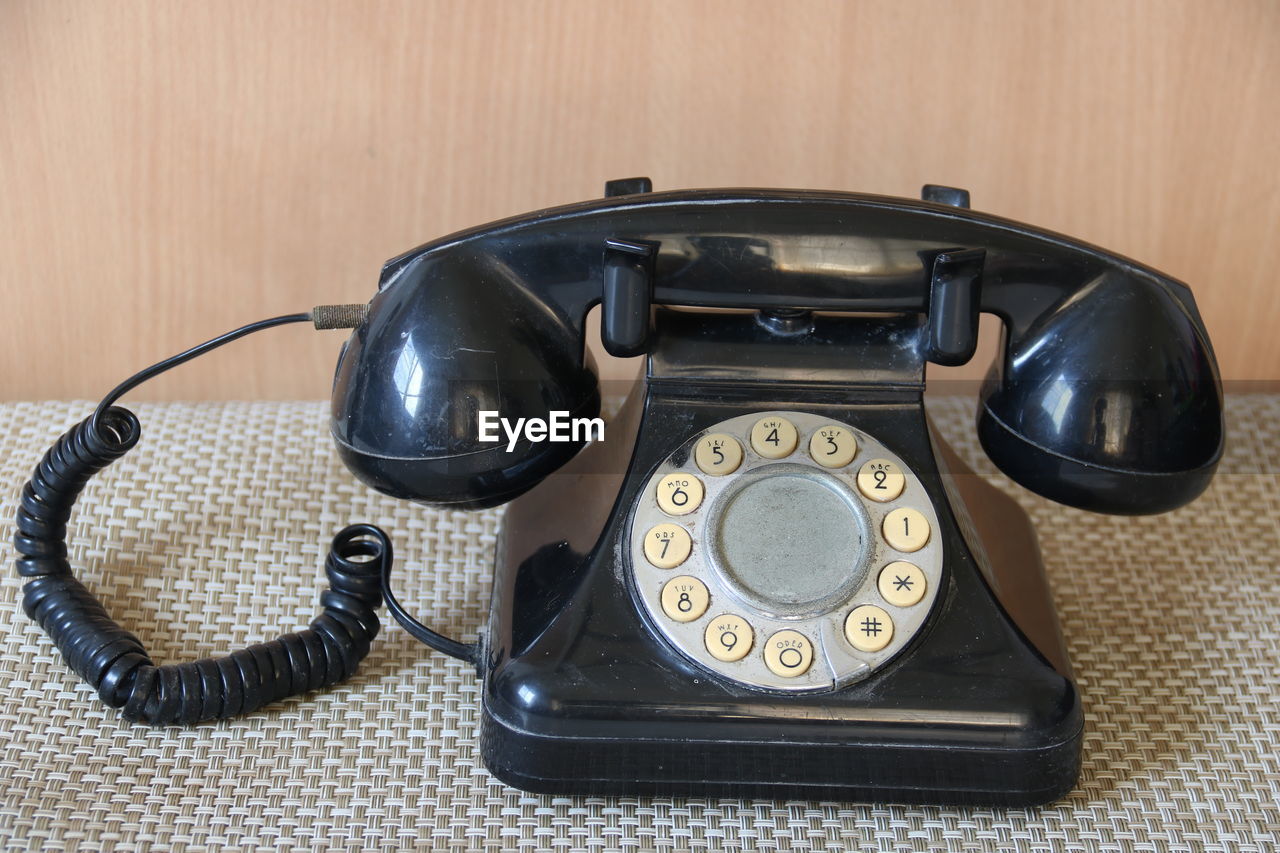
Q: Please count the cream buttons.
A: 12